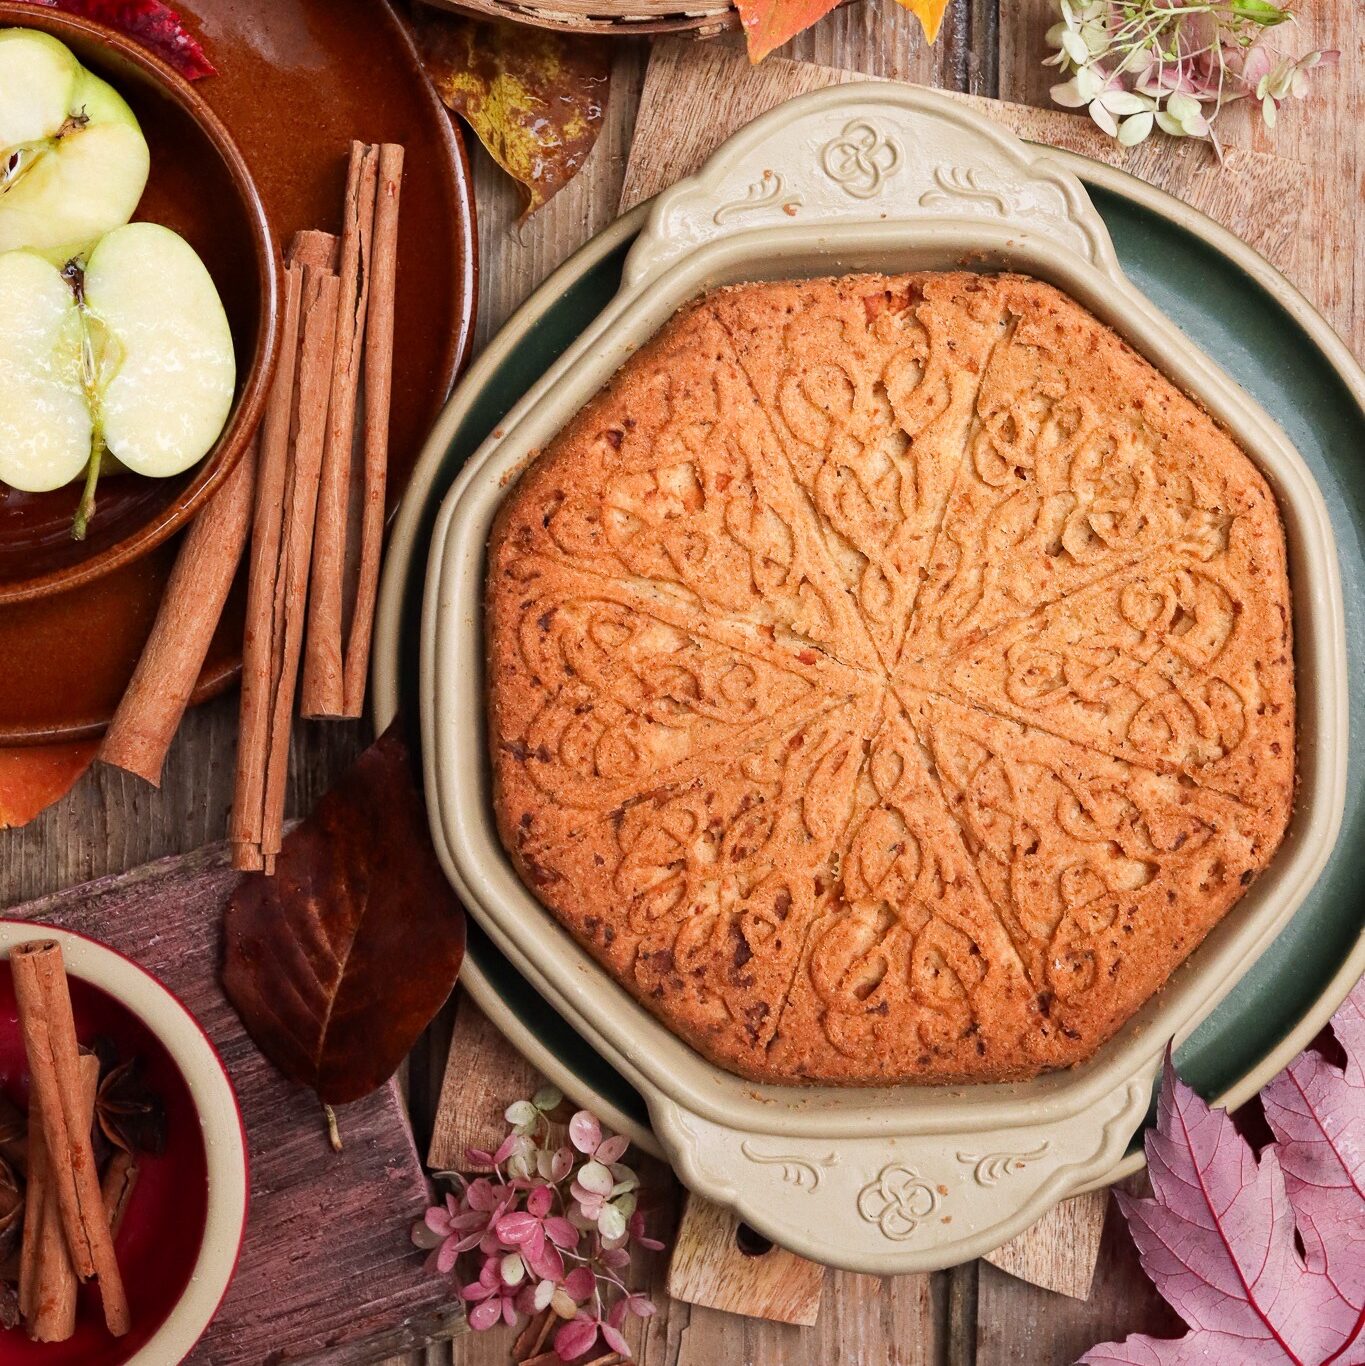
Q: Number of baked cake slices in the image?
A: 8